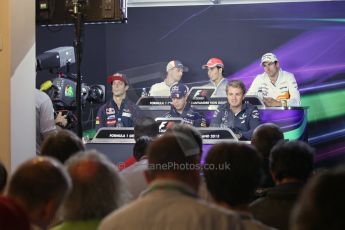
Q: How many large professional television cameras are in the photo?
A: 1